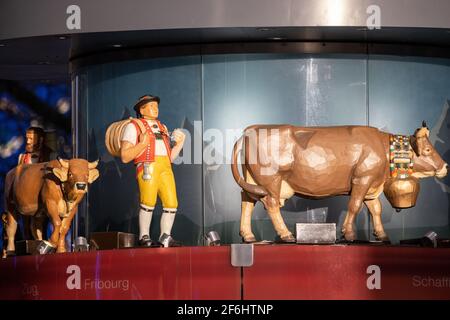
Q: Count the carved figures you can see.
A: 4